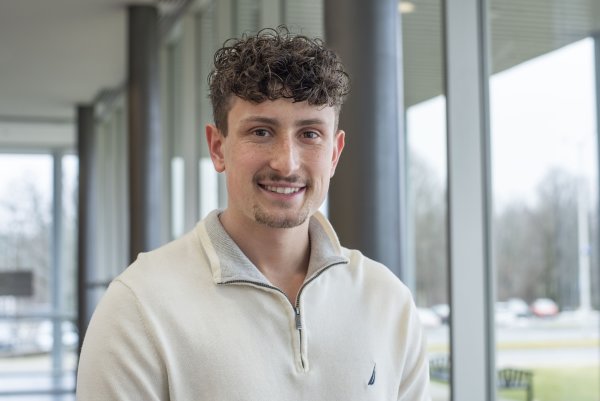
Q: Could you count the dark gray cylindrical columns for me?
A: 3